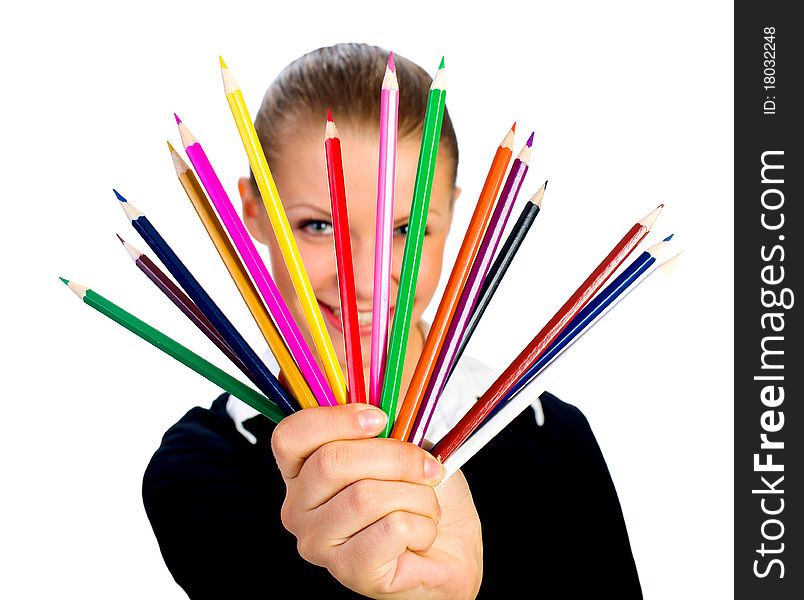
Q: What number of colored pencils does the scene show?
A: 15